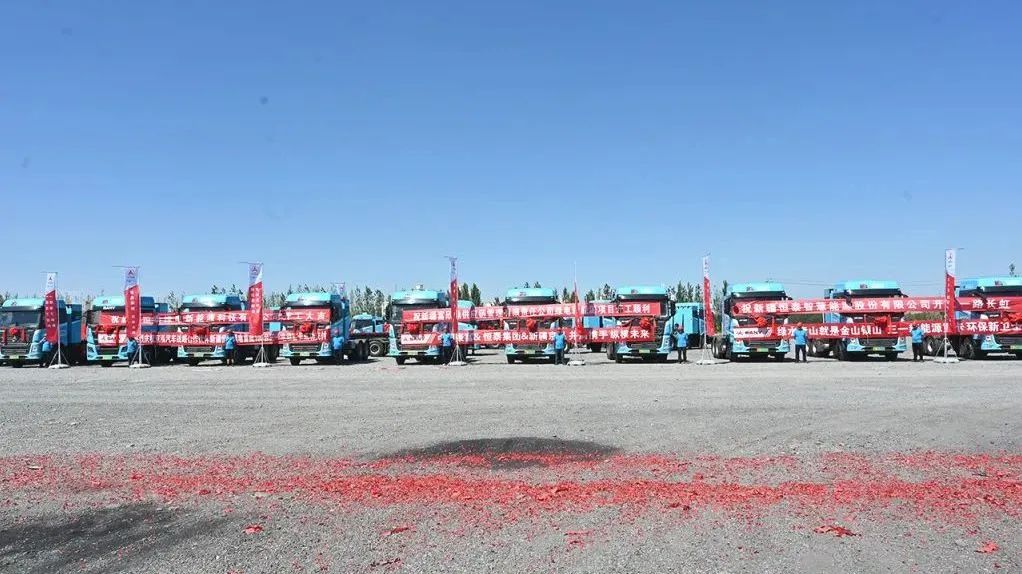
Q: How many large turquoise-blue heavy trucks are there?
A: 10